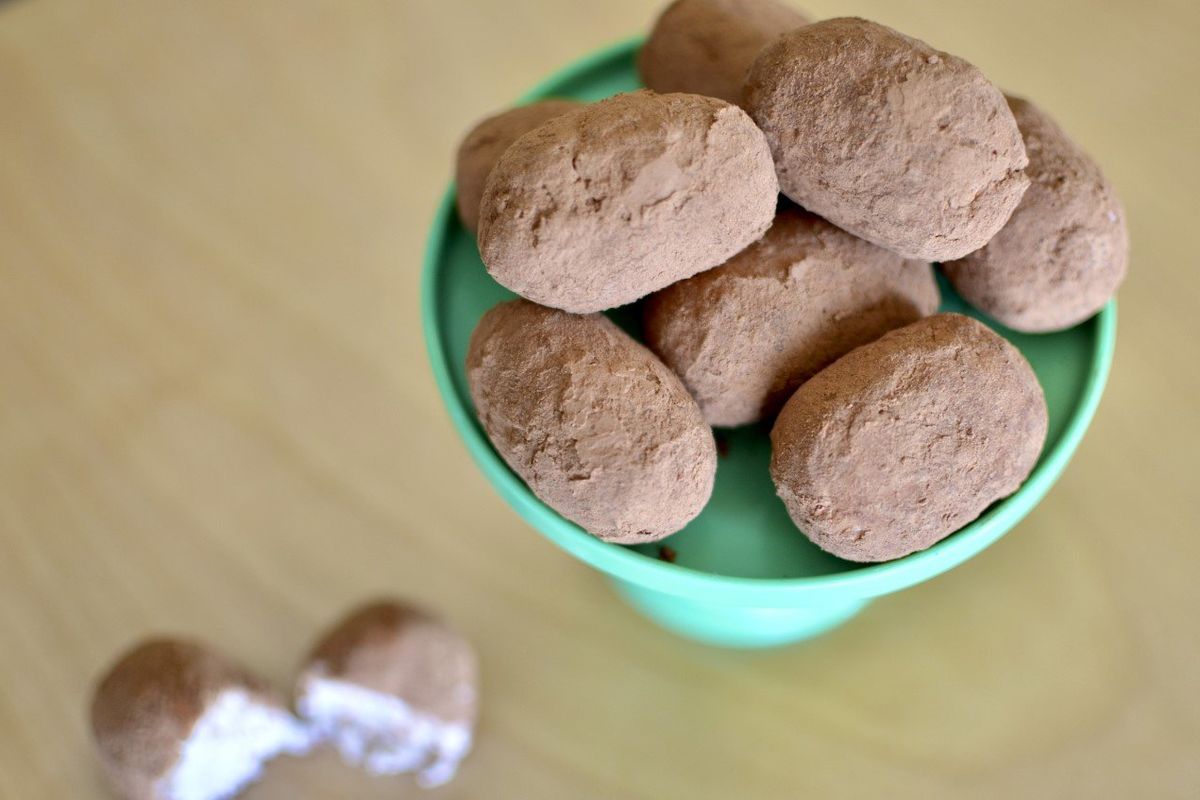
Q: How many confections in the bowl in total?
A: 8